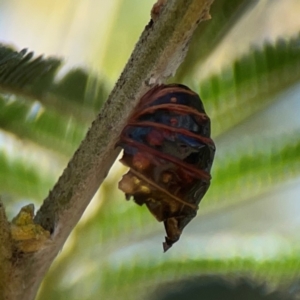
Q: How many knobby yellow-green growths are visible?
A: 1